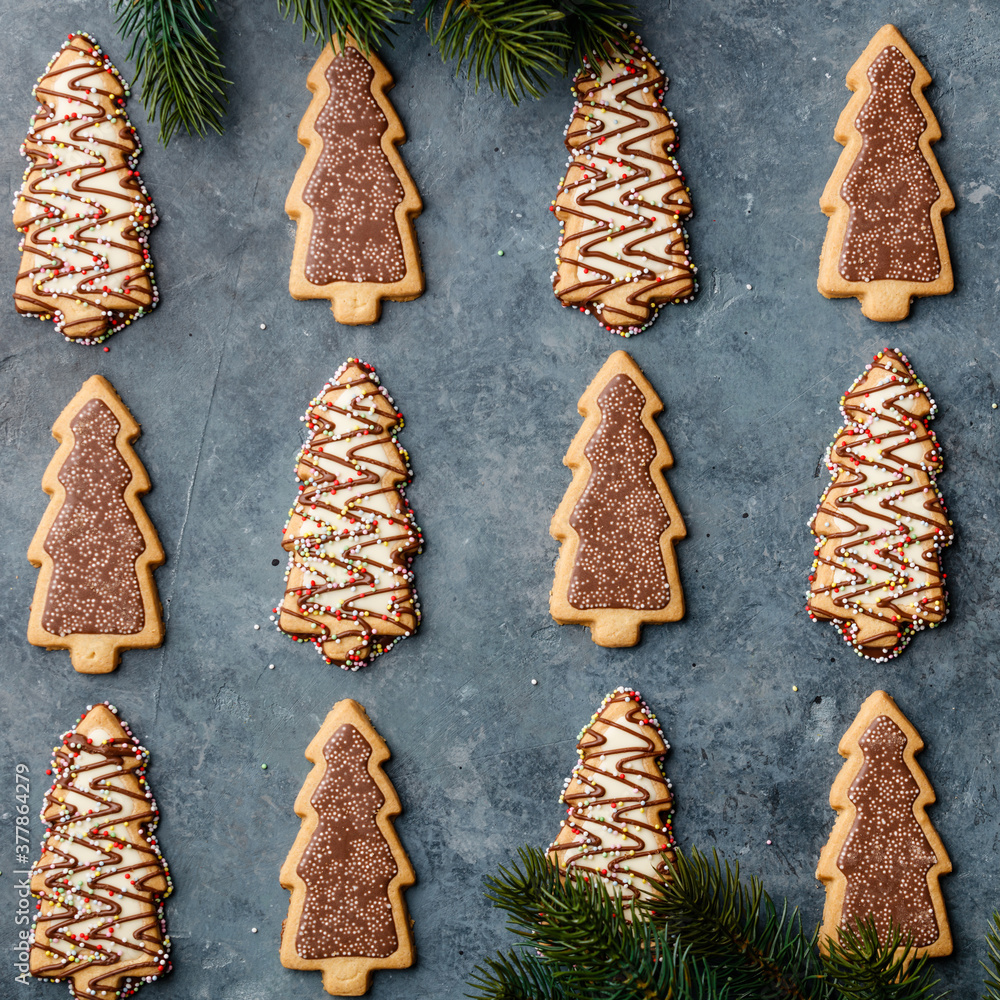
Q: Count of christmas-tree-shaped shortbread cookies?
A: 12